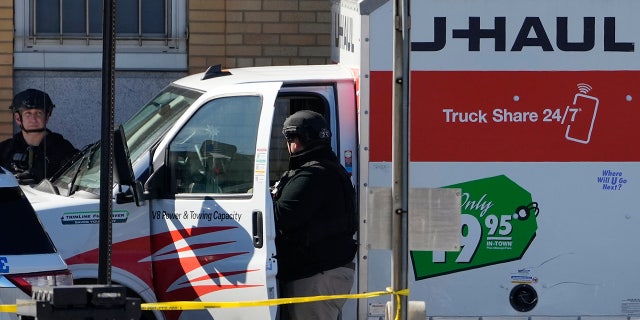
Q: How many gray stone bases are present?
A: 1